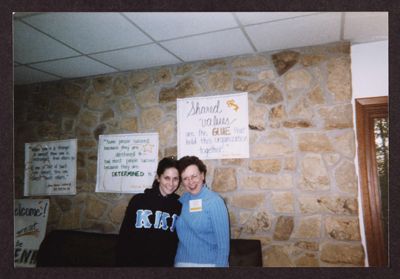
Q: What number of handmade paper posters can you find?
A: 4